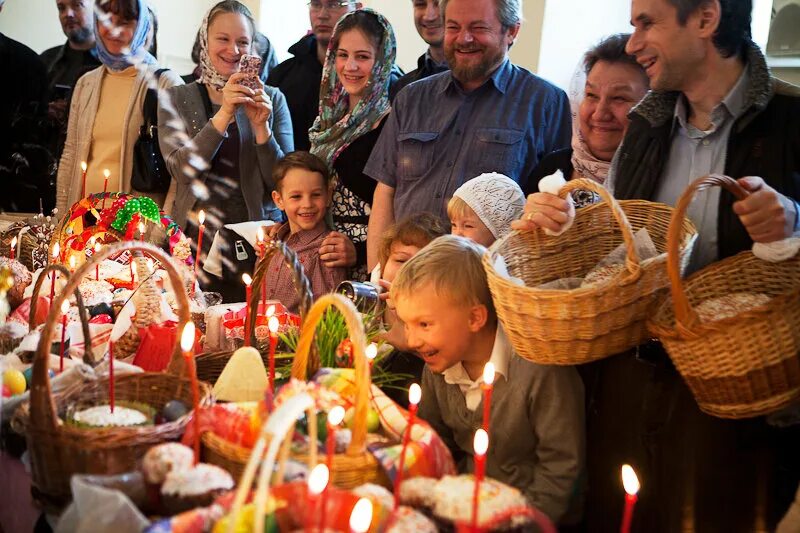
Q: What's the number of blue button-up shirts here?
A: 2